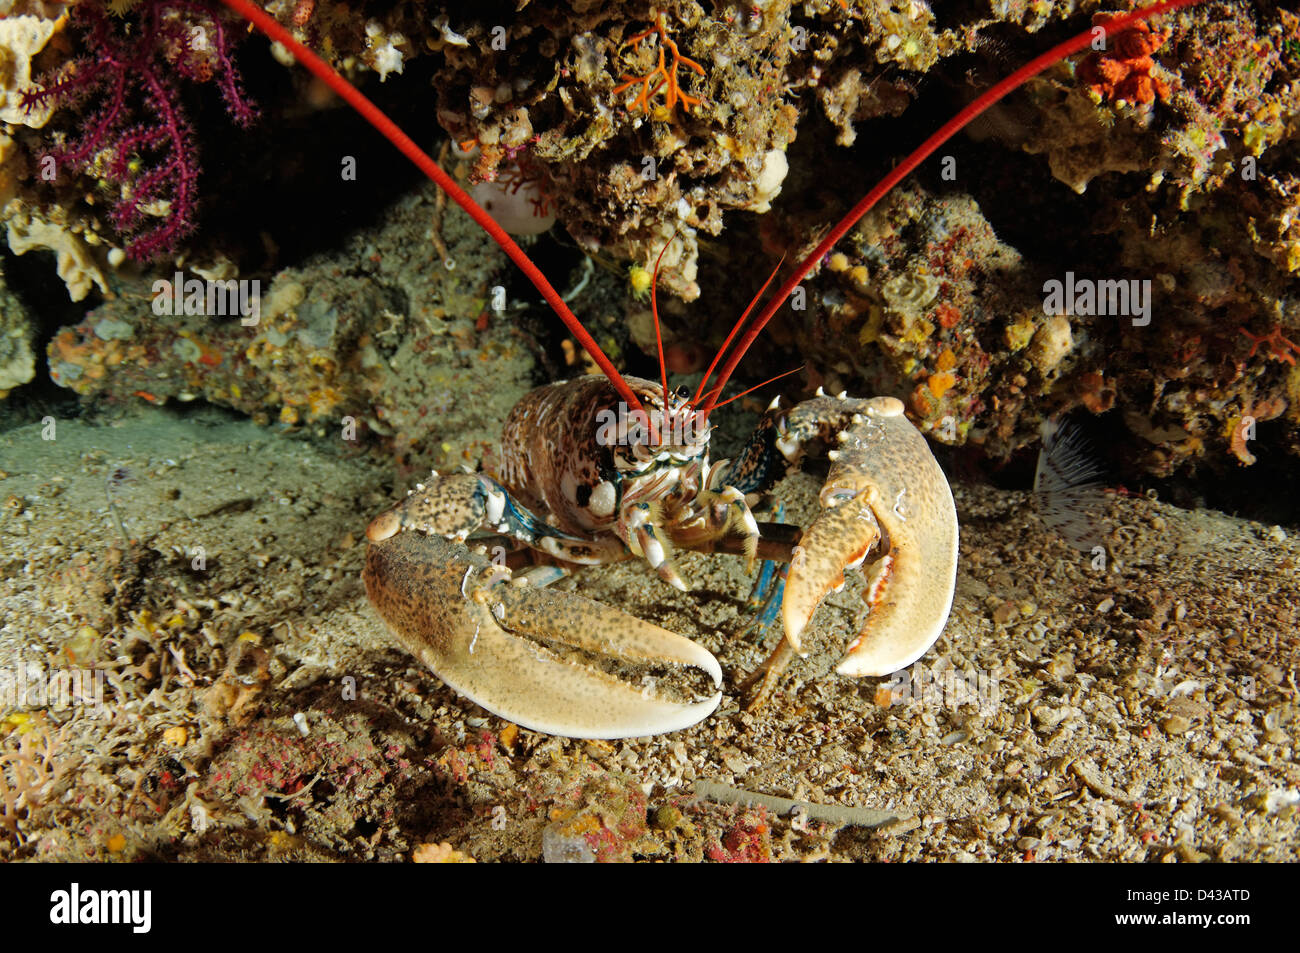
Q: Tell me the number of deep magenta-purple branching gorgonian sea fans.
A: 1